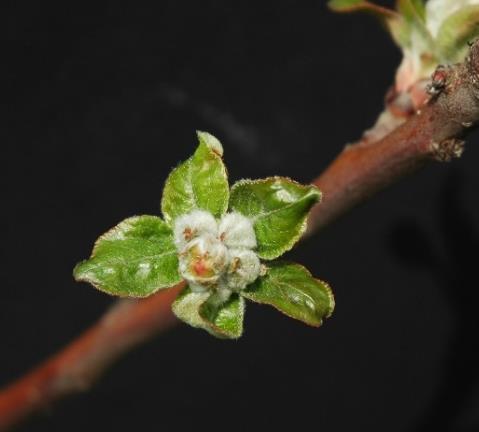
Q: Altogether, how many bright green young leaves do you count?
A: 5